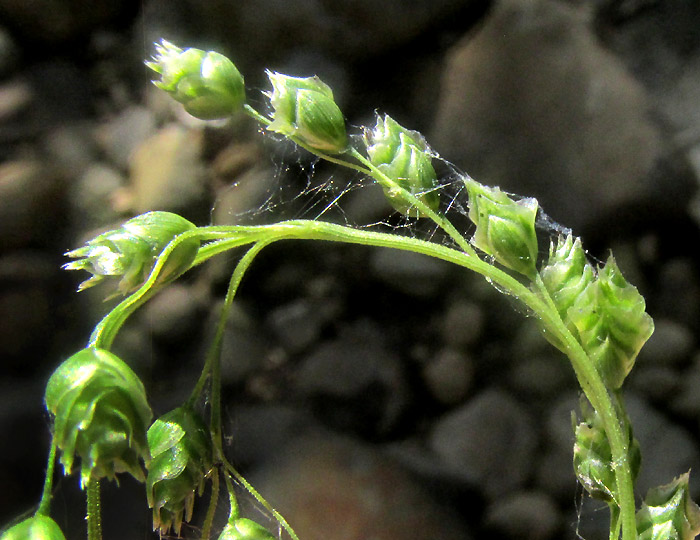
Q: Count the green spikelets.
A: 13